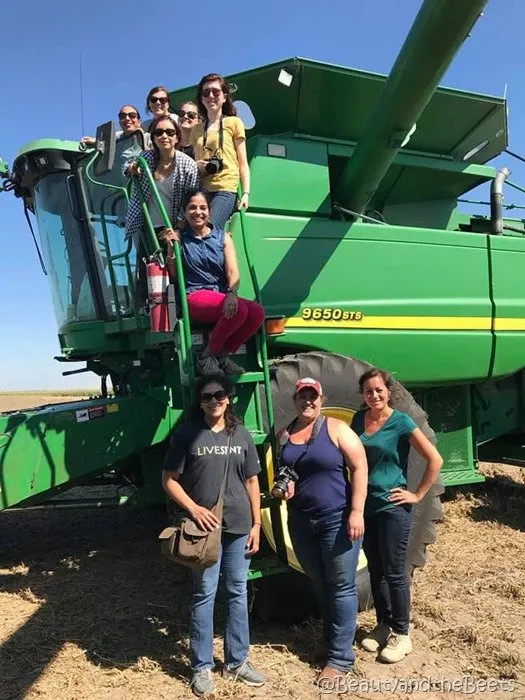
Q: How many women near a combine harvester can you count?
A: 9